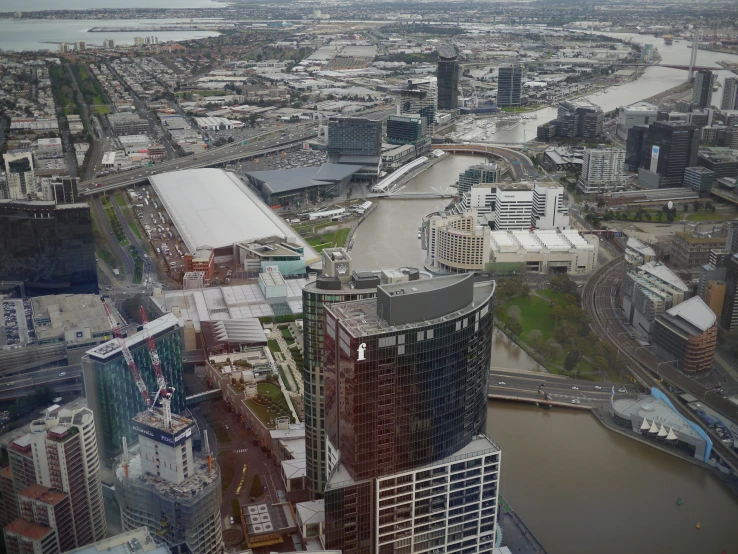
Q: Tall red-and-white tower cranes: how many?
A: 2